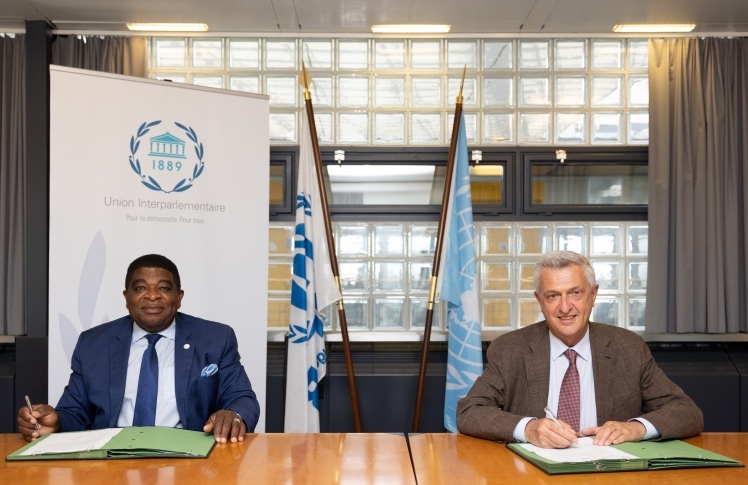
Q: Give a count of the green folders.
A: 2